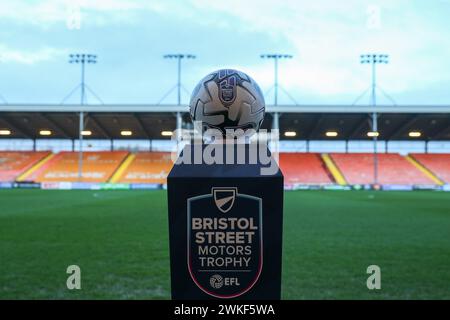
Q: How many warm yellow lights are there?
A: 9